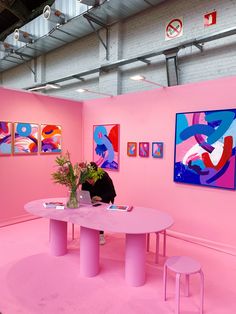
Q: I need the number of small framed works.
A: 3